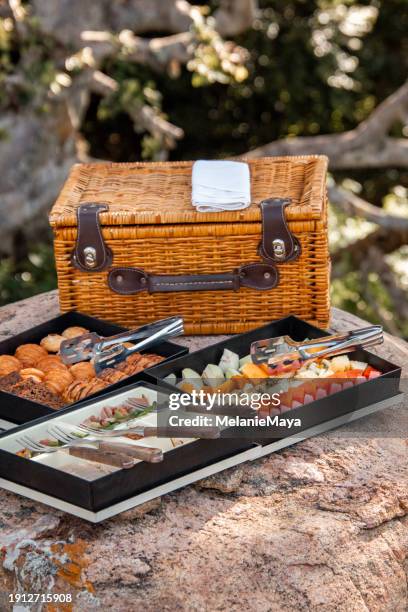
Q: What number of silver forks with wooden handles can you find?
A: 4